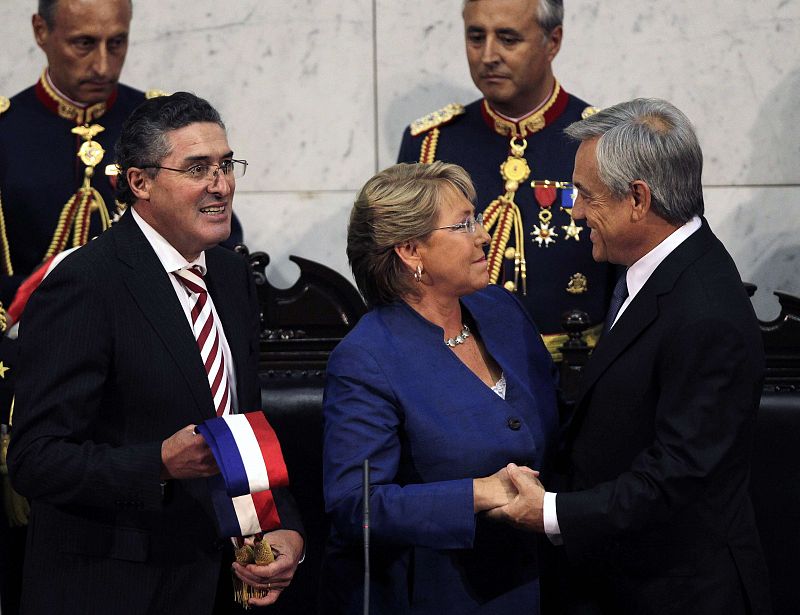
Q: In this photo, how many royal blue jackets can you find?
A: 1